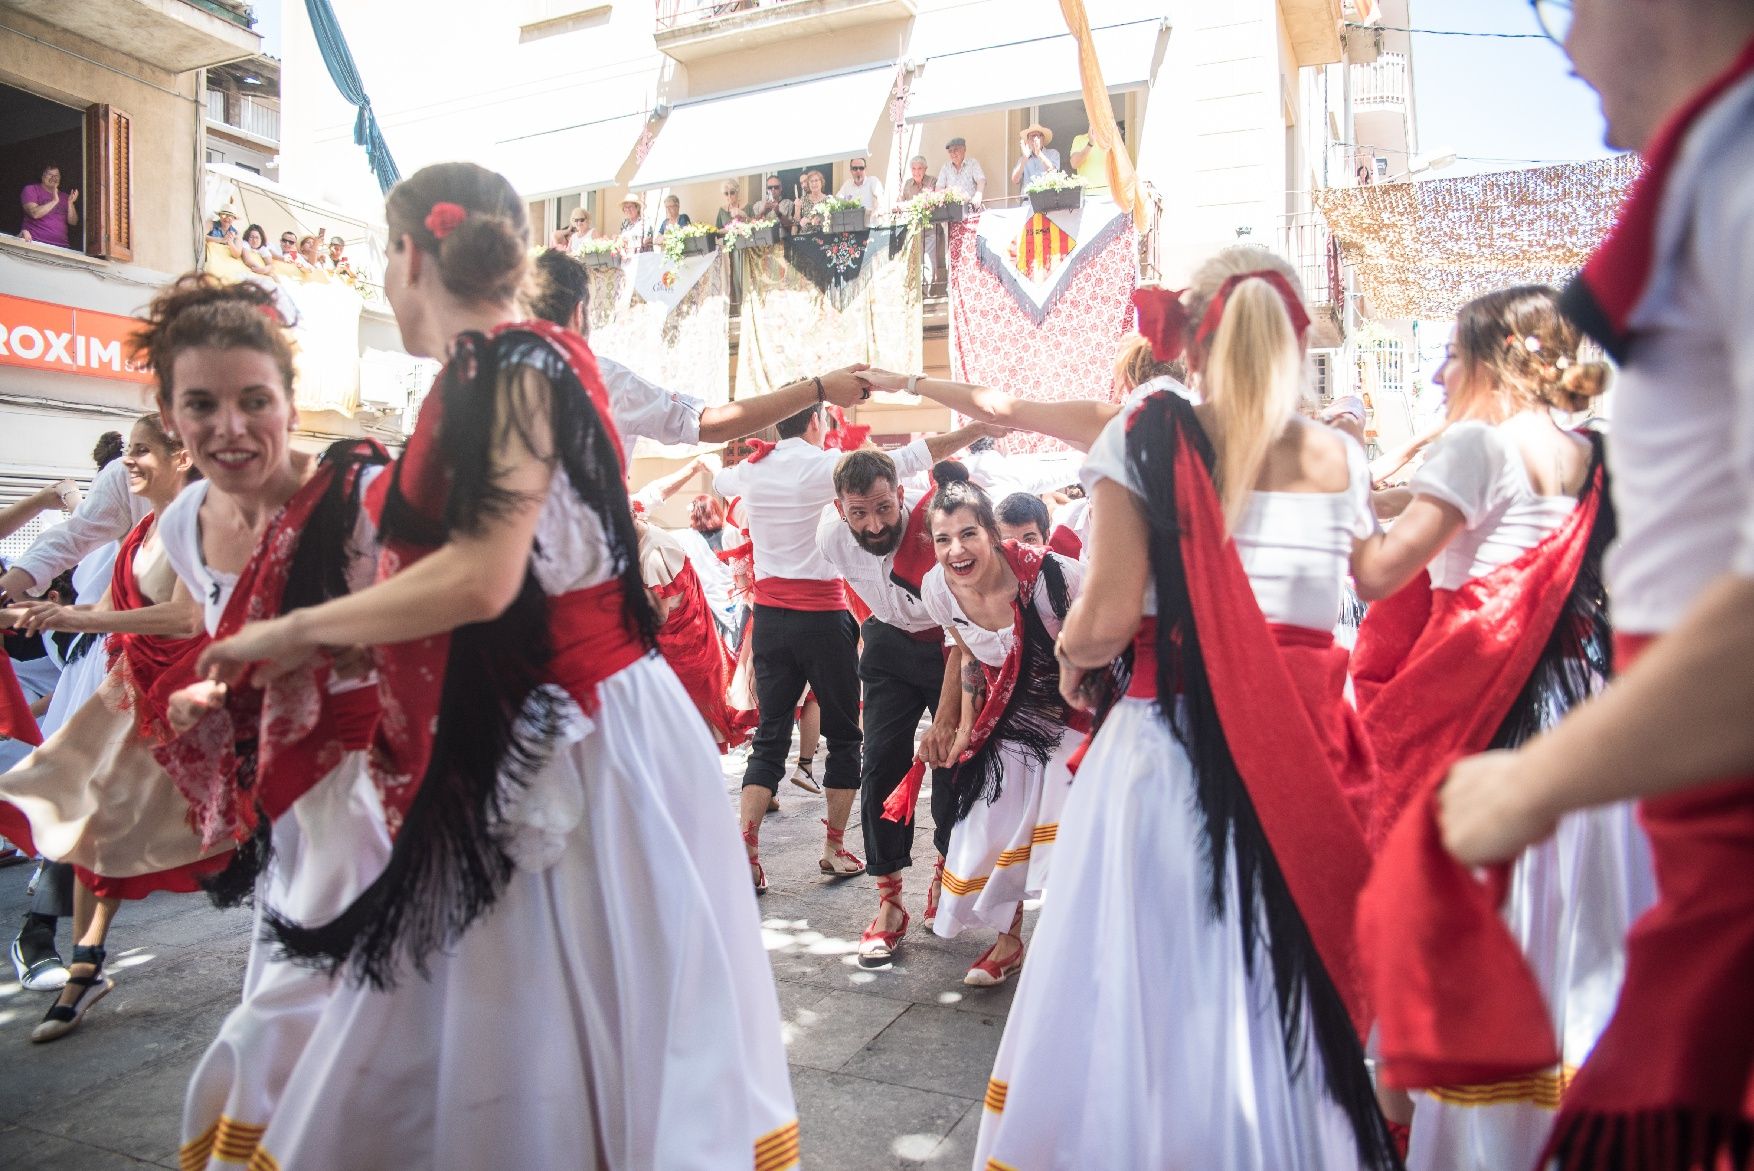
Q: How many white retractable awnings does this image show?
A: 3